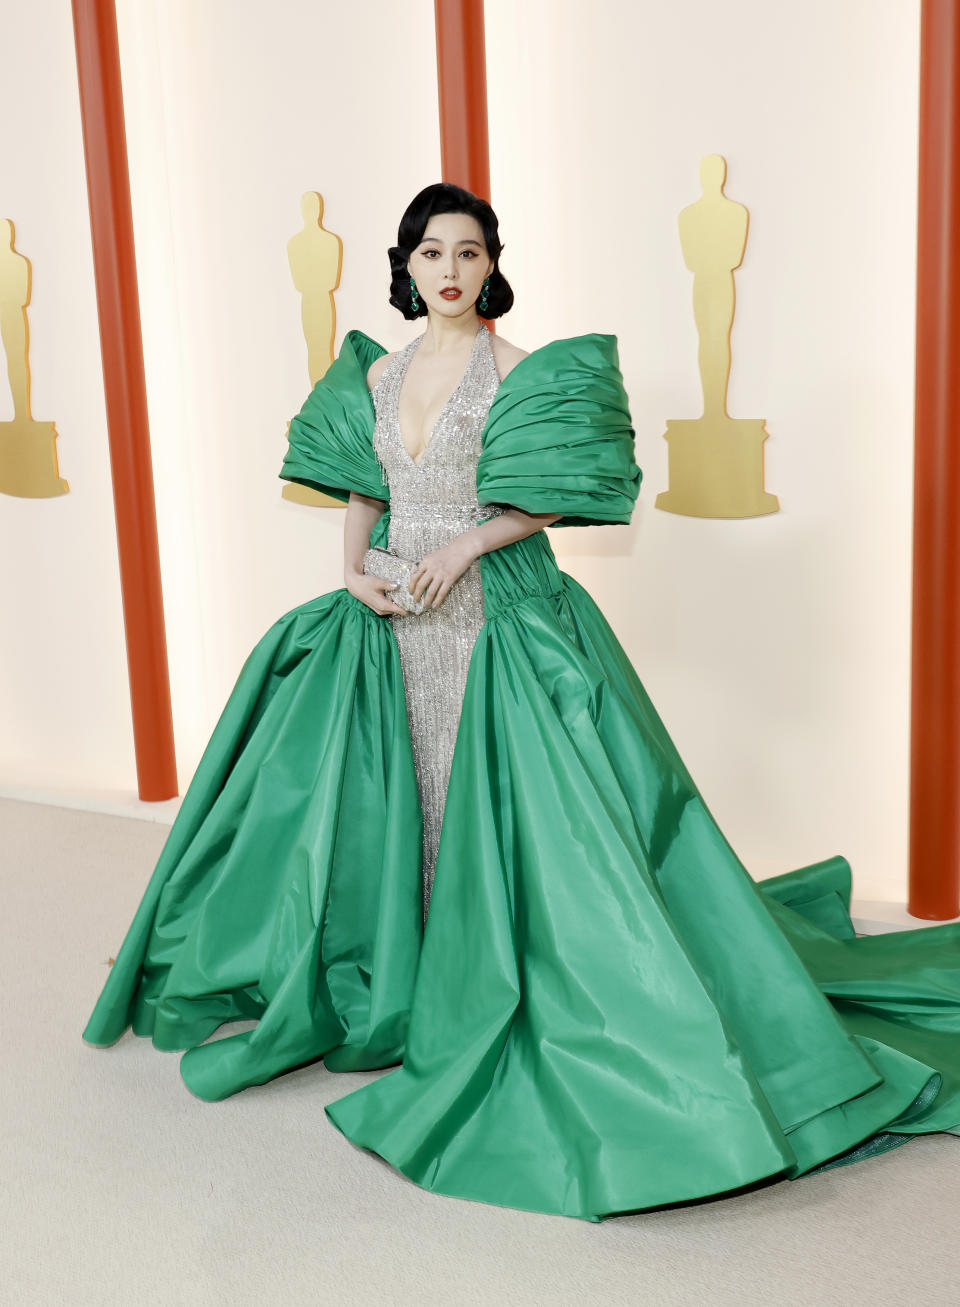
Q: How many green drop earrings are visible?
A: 2